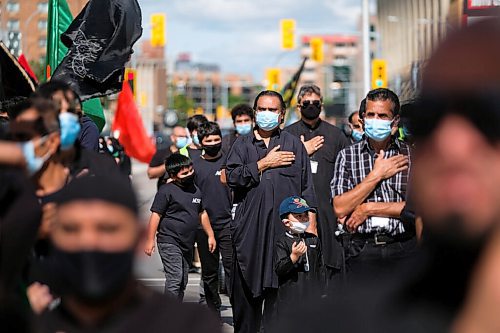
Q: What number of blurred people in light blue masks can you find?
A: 2